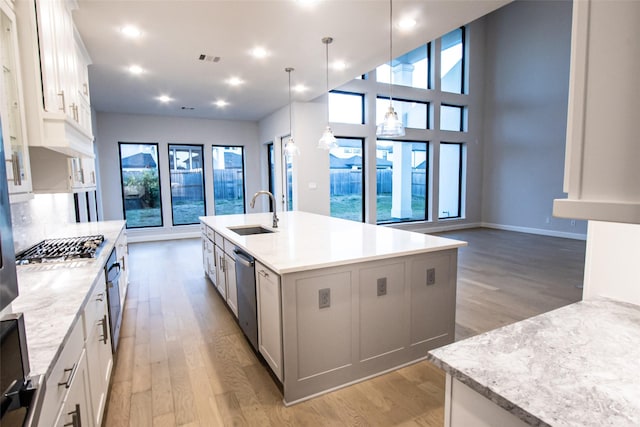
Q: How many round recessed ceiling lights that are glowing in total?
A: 10